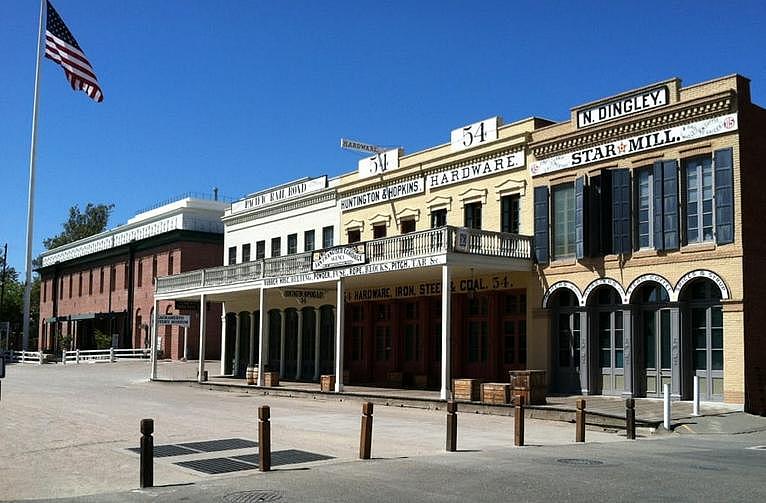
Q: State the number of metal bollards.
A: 2